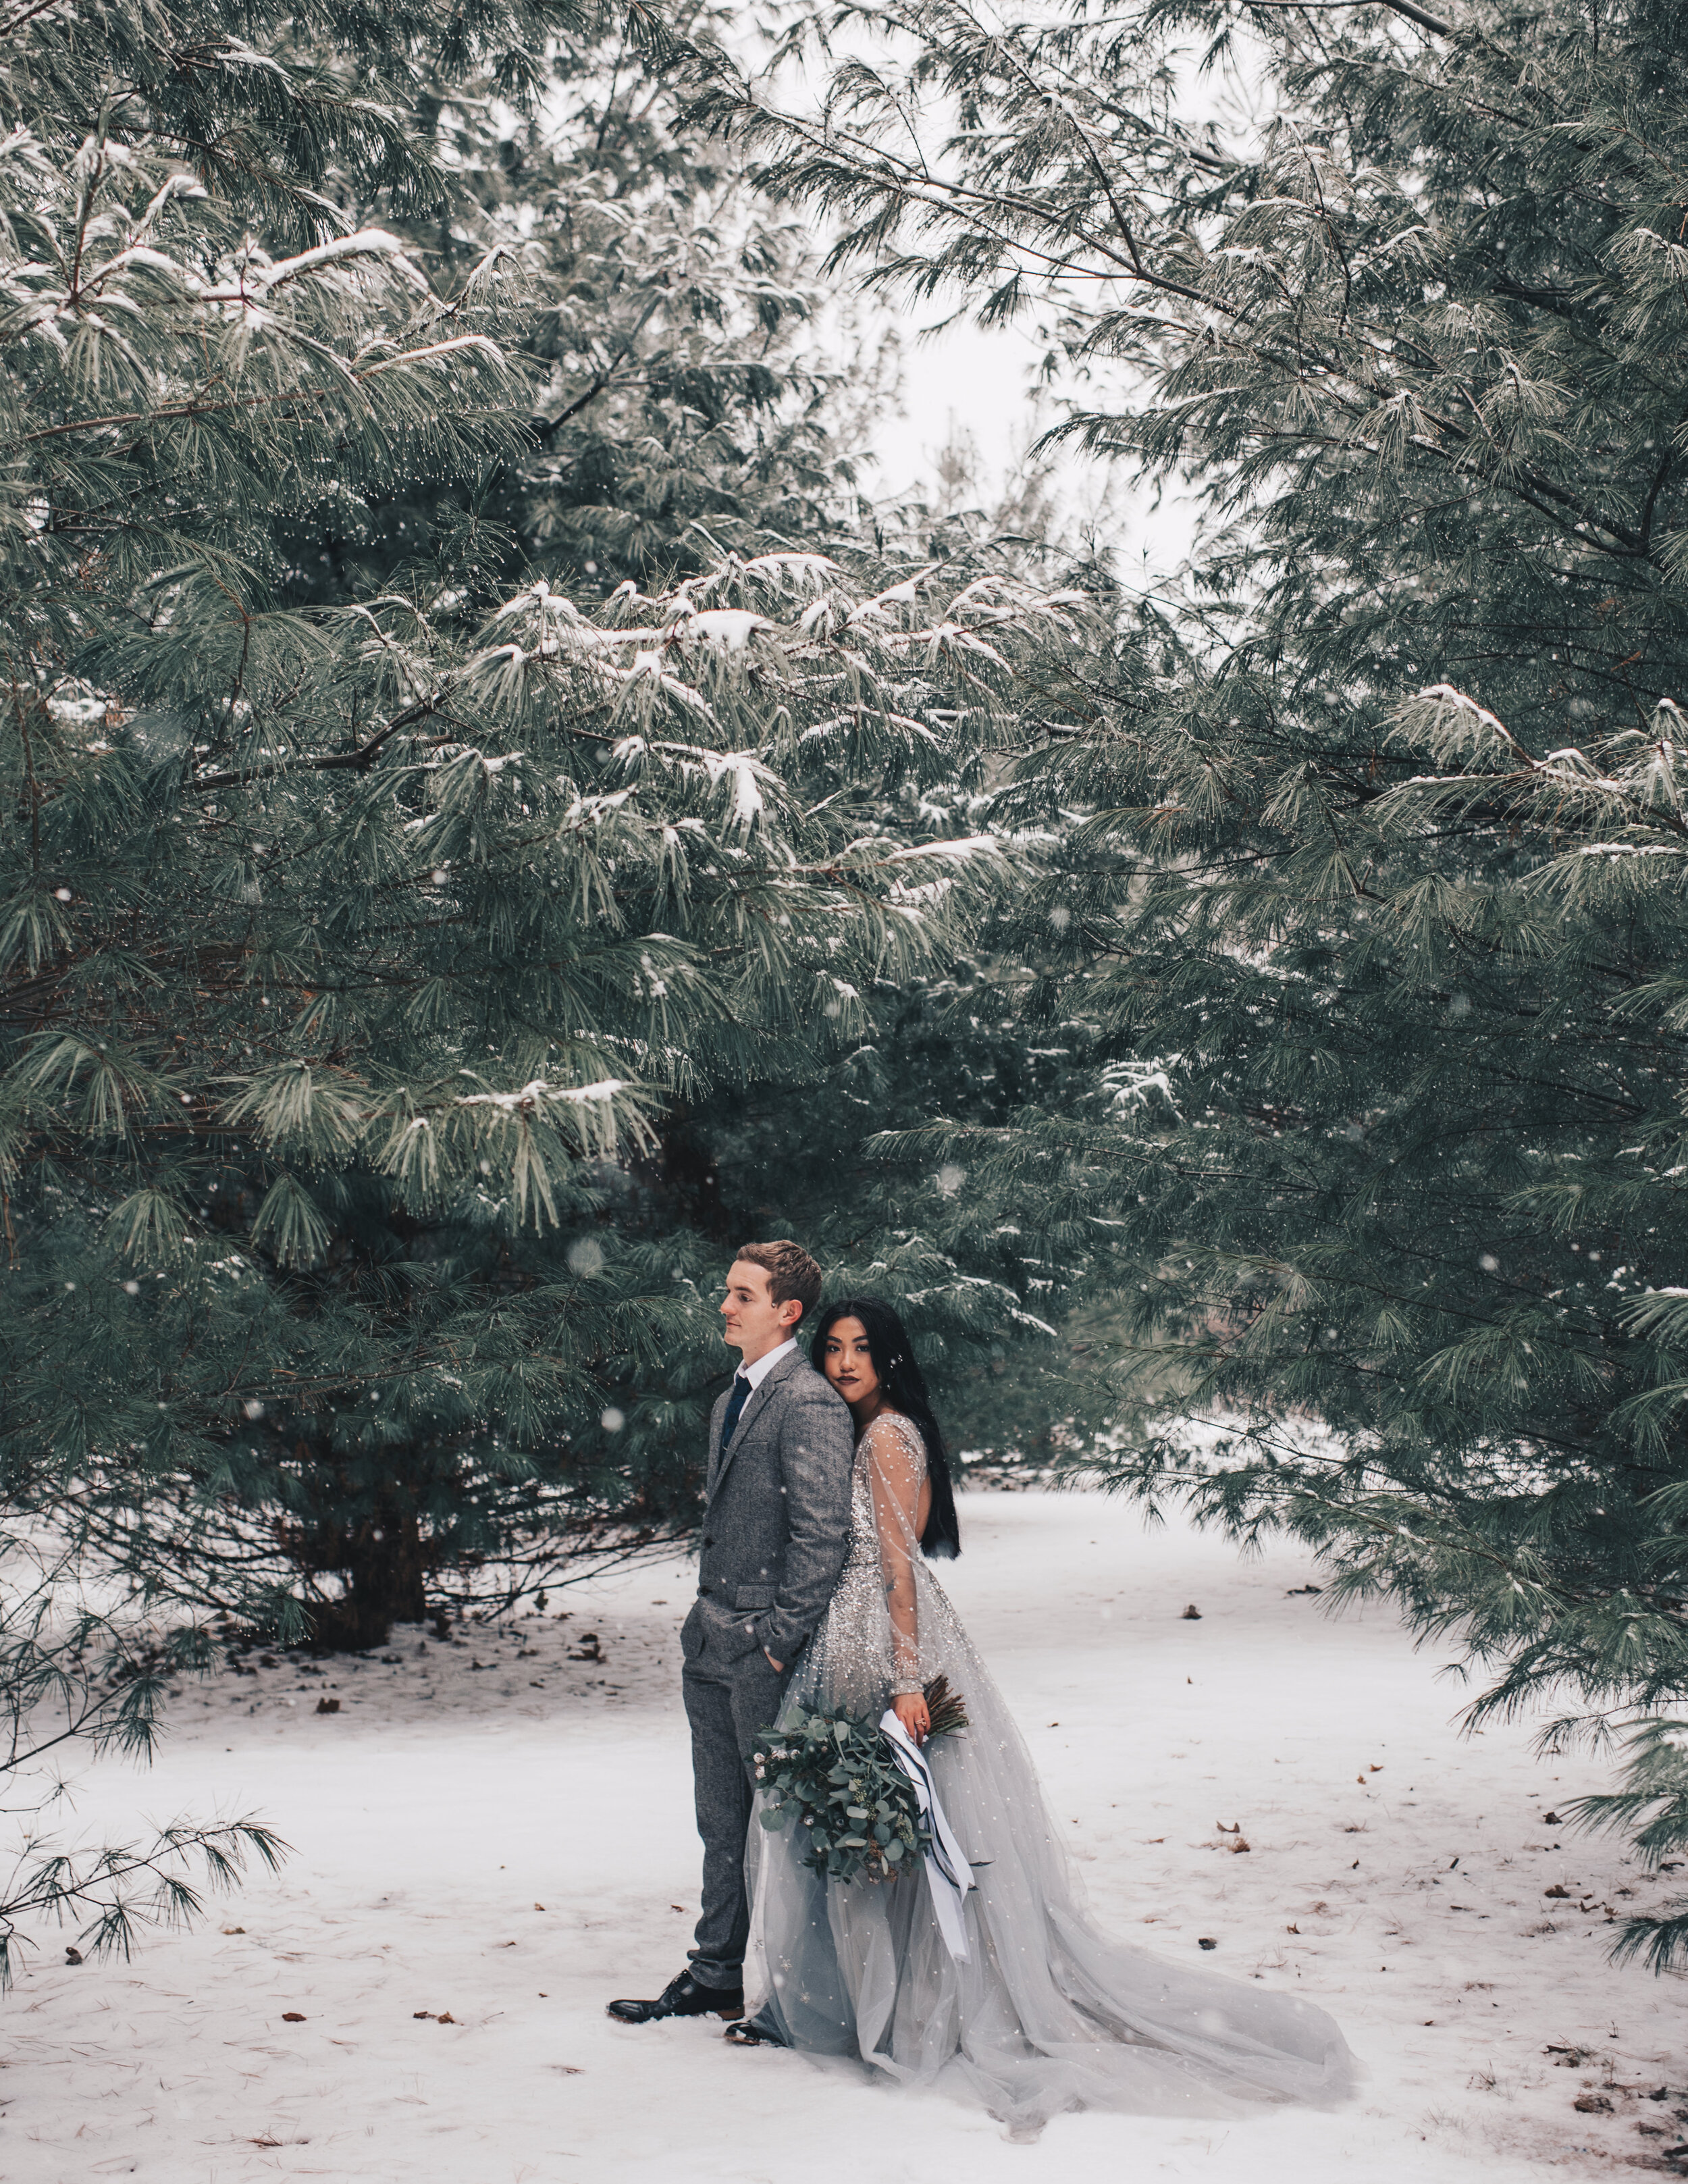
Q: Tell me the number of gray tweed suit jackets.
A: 1